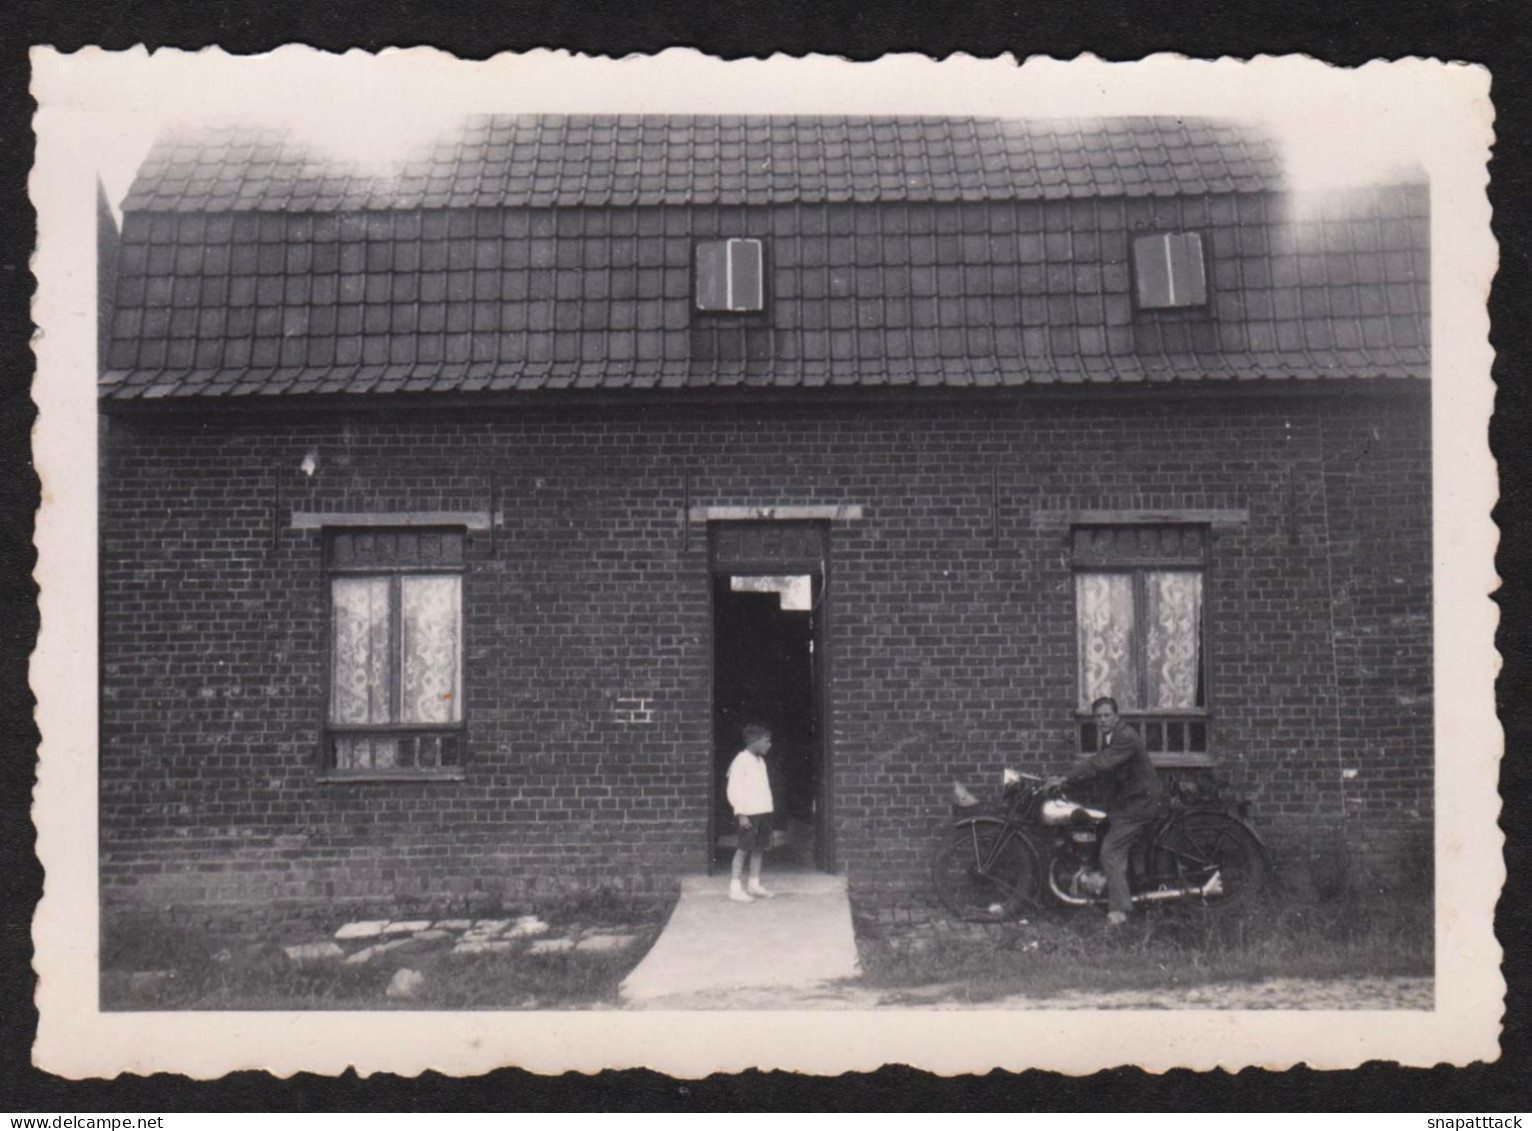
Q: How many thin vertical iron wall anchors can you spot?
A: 5